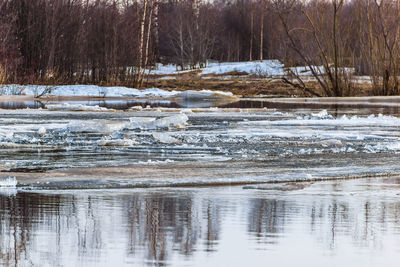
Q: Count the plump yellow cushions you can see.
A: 0